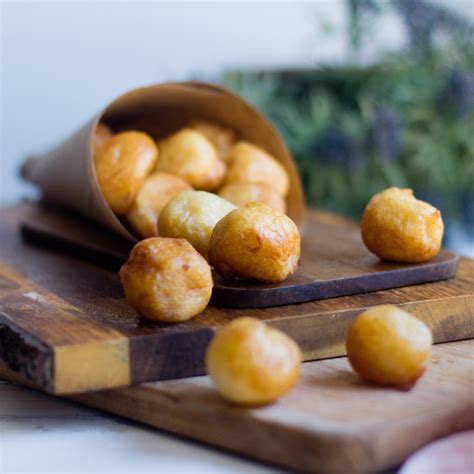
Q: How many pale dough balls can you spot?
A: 1